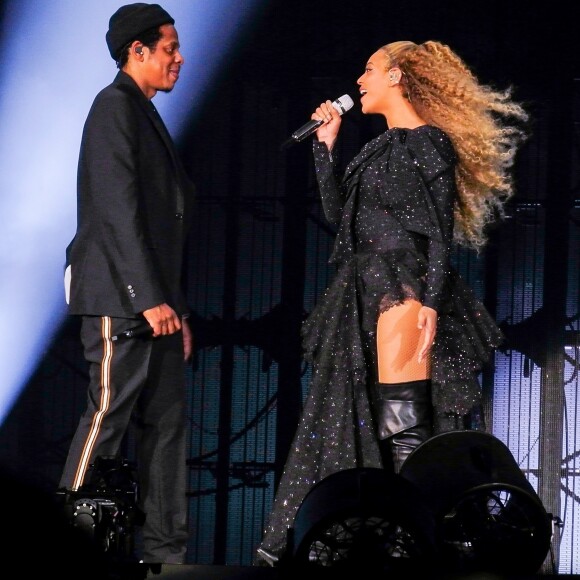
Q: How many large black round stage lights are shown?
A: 2